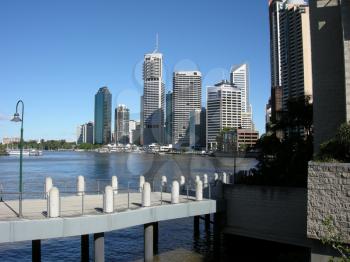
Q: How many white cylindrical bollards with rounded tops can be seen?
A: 15